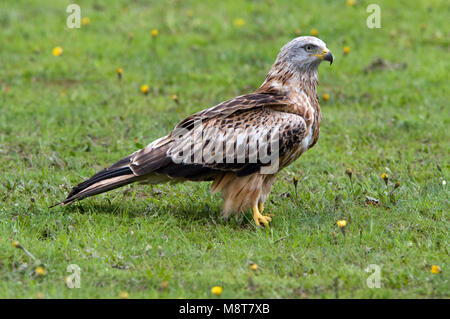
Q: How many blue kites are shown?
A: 0